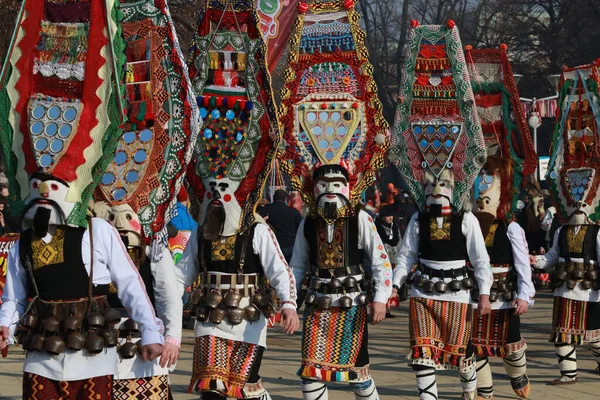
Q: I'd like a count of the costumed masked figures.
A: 7